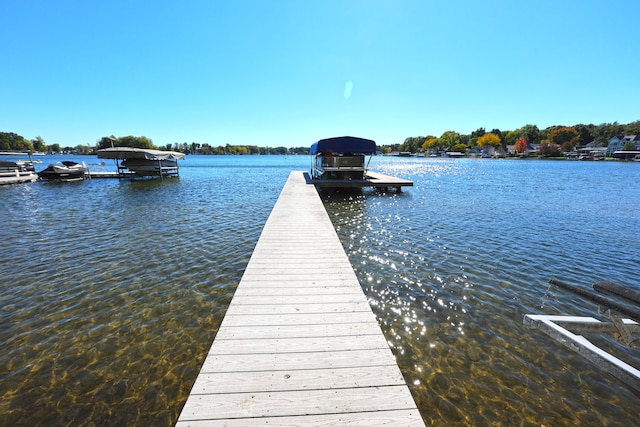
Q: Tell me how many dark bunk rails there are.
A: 2